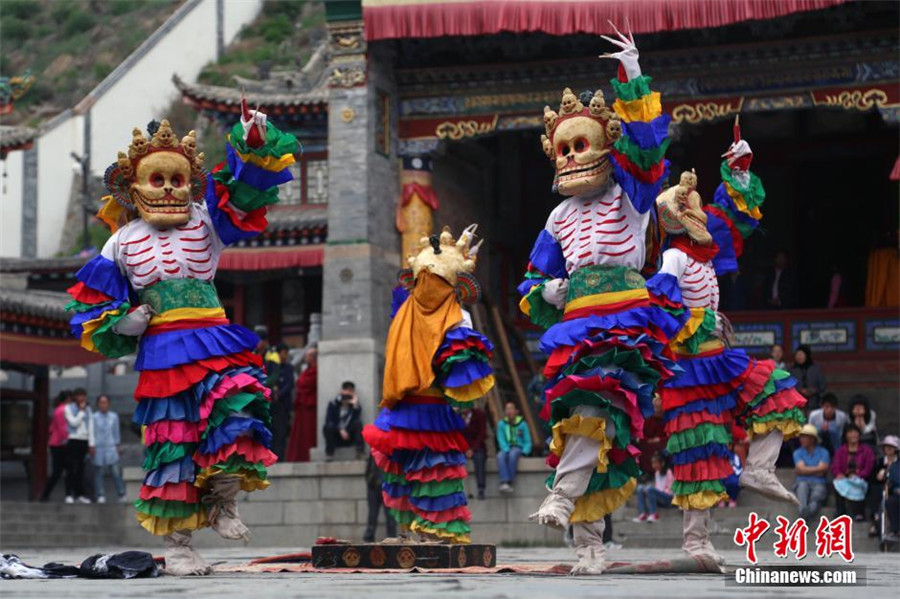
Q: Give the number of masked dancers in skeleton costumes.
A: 4